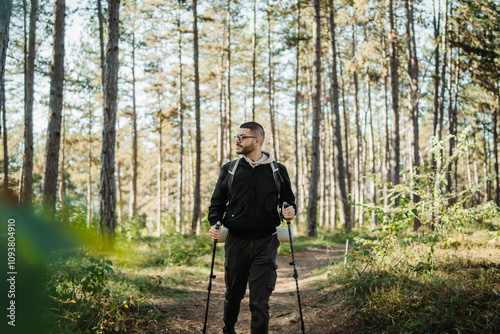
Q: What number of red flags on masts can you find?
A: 0